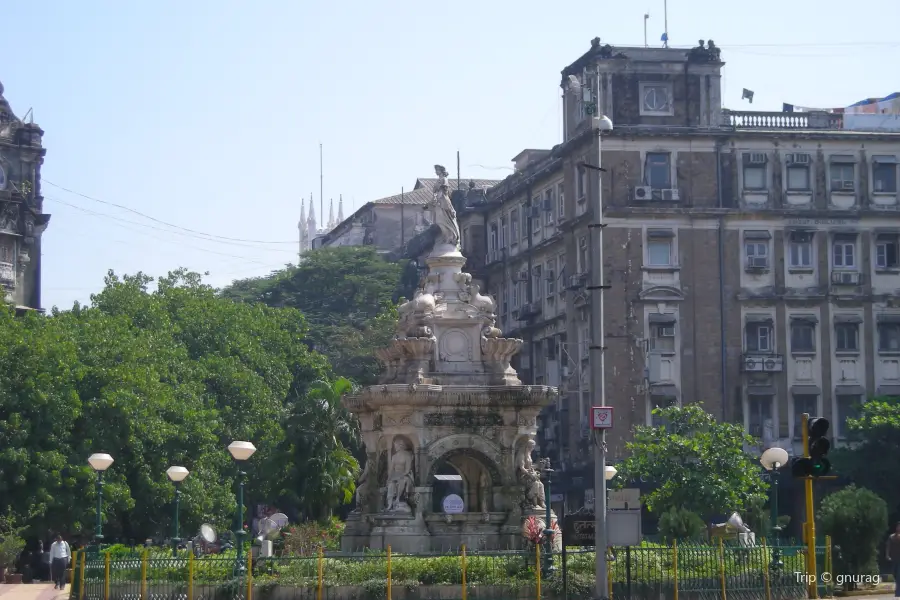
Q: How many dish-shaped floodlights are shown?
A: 4